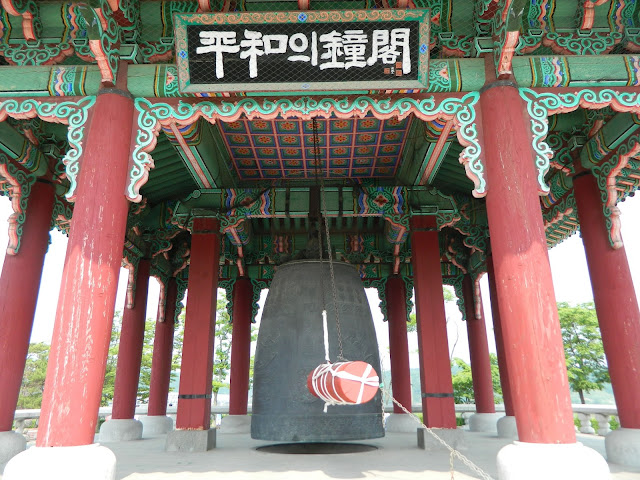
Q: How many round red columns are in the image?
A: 10